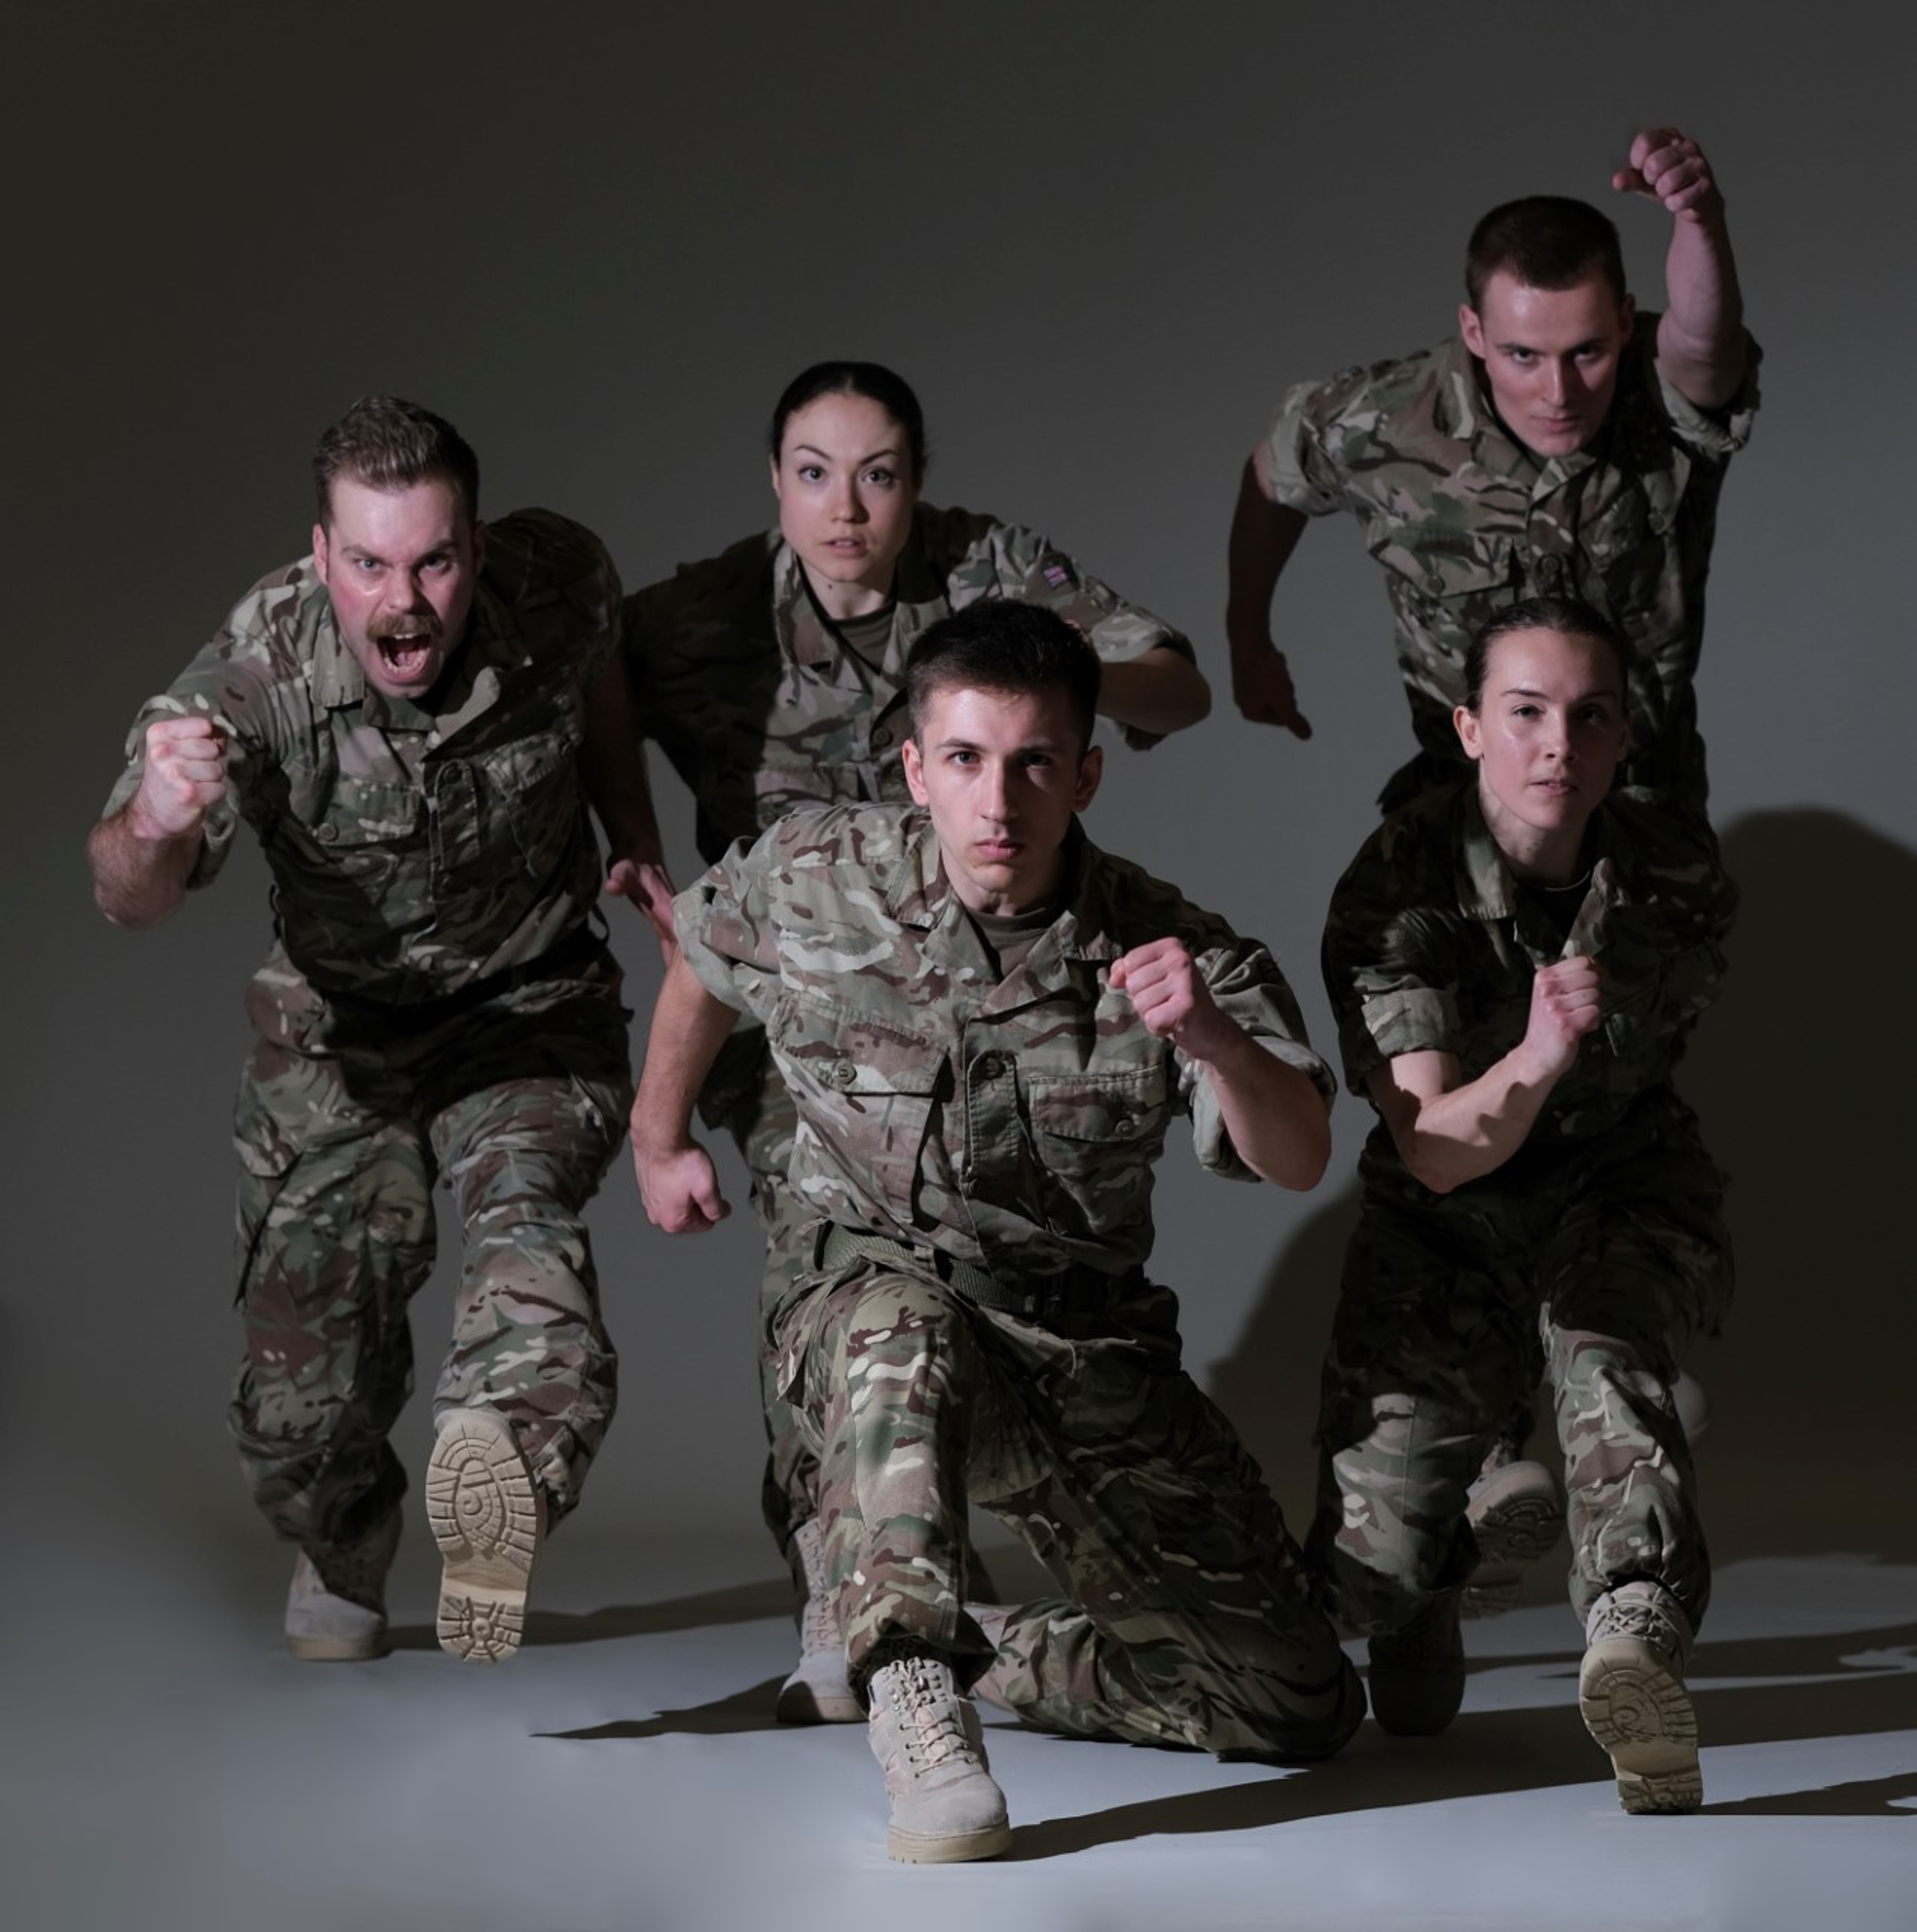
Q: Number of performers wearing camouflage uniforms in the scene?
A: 5